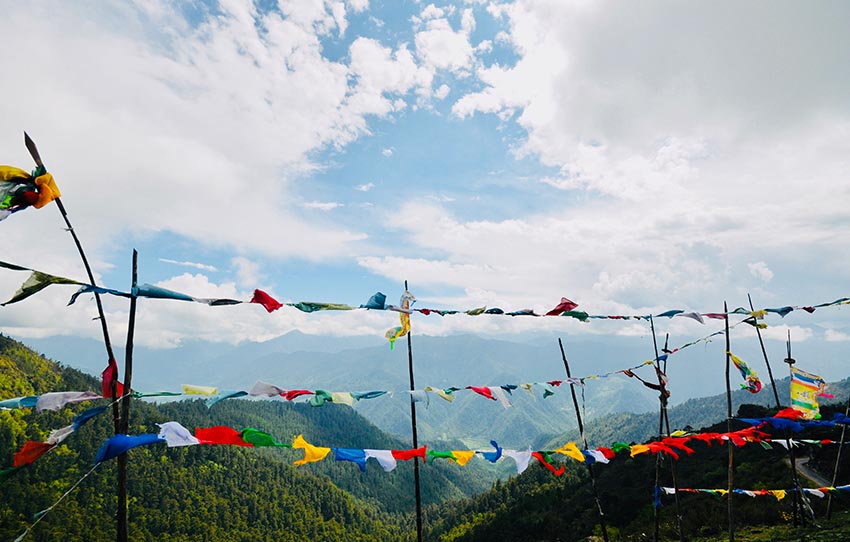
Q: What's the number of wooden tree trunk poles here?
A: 10